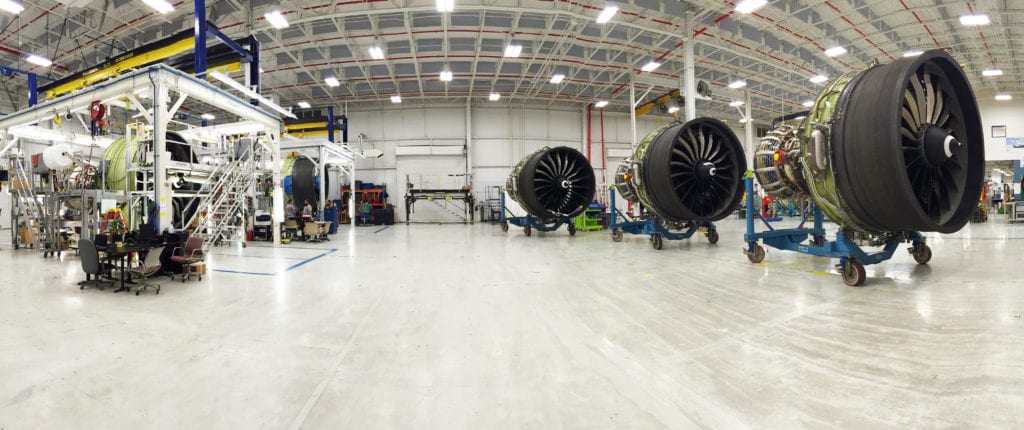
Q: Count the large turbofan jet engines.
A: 5